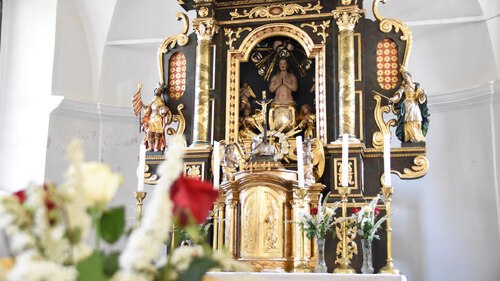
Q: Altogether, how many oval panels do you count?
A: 2